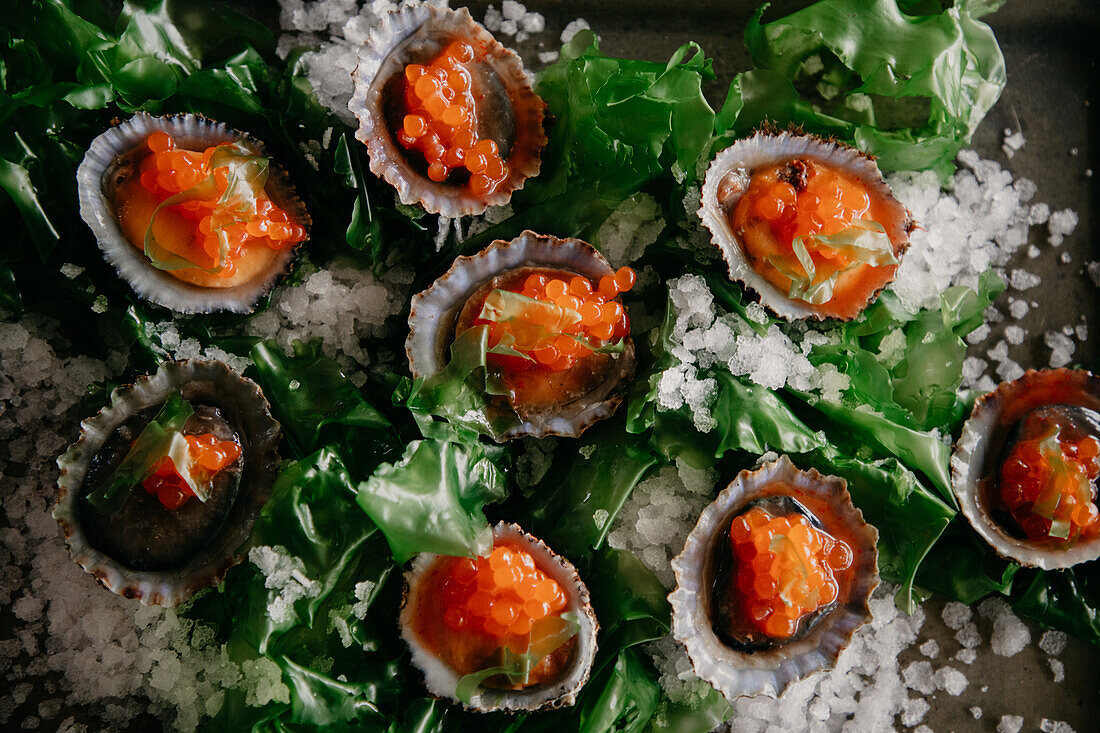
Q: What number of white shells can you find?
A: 8